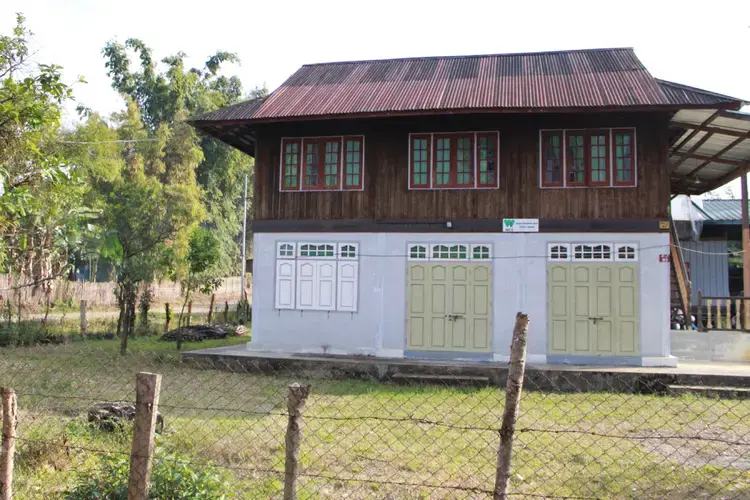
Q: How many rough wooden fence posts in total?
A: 4